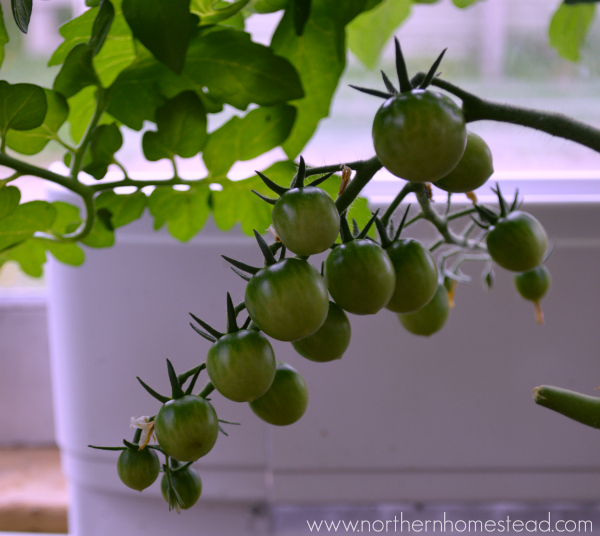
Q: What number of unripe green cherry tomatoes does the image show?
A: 15